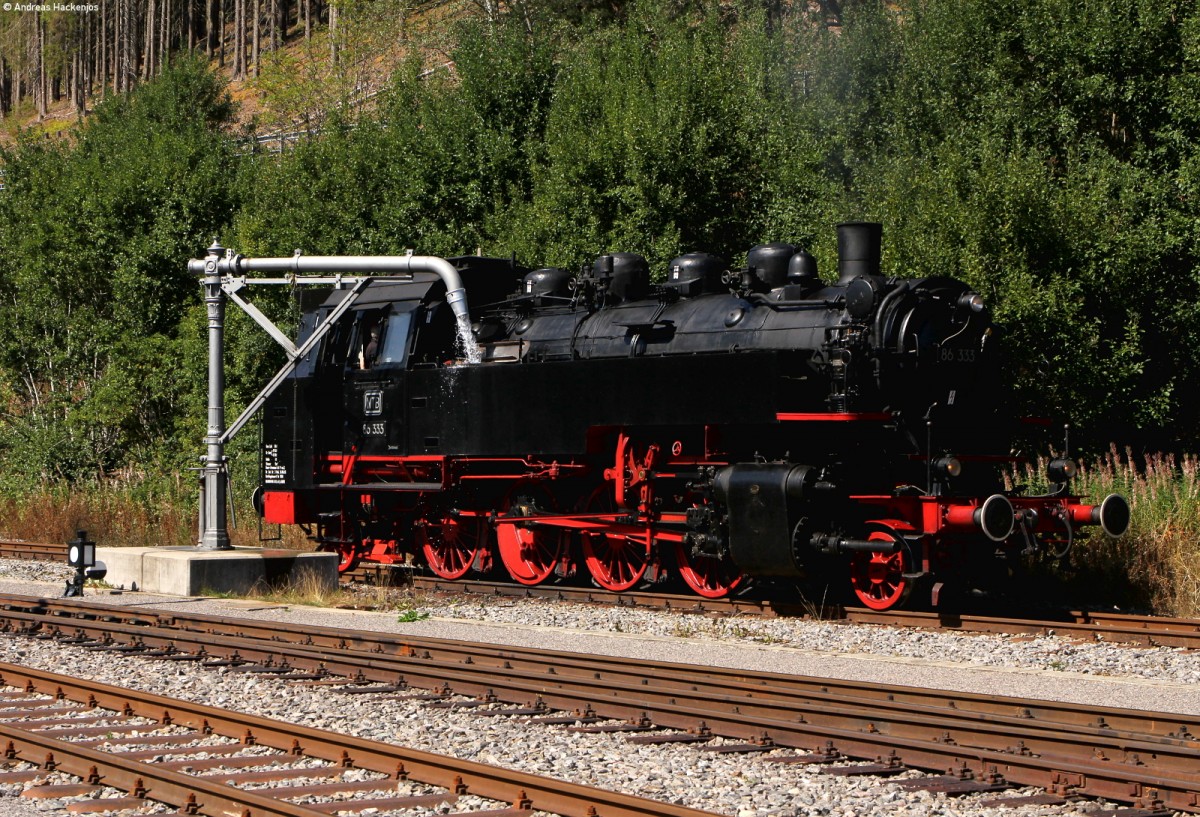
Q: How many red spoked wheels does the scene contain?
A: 6